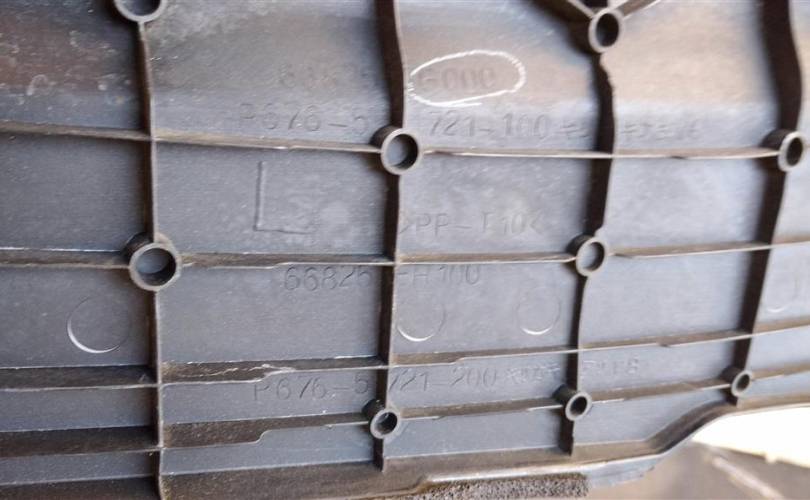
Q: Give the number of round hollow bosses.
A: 9